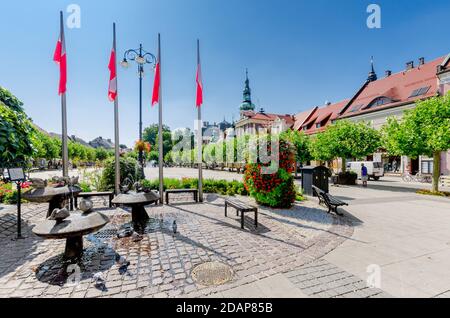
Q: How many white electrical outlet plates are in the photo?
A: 0